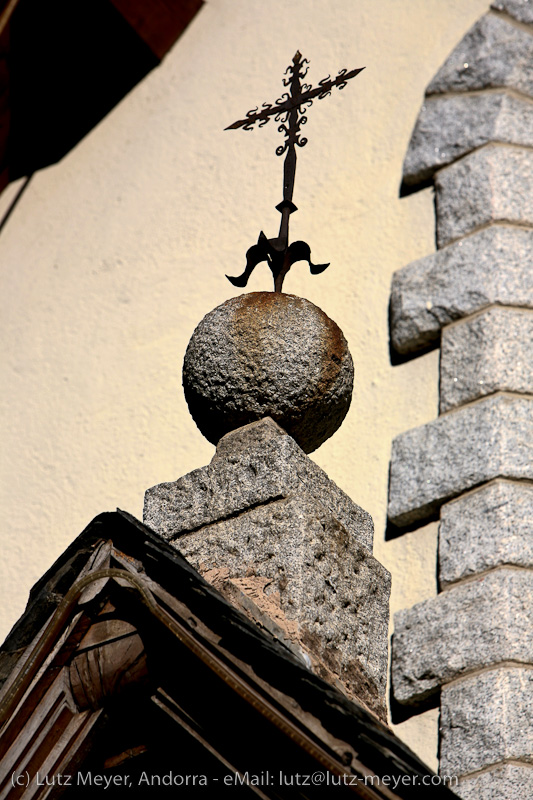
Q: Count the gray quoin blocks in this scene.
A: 11